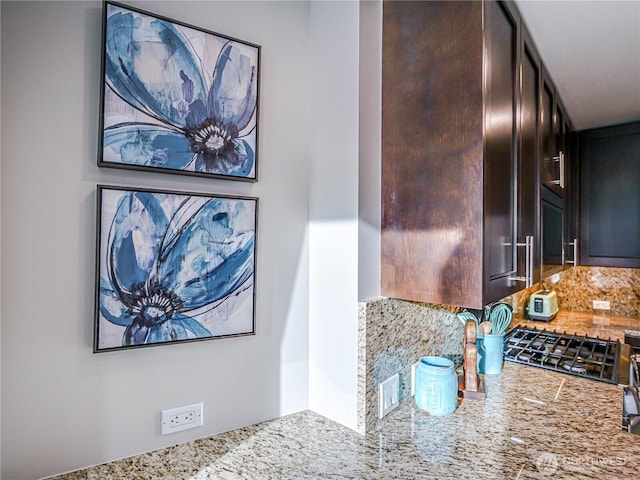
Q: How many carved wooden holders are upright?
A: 1